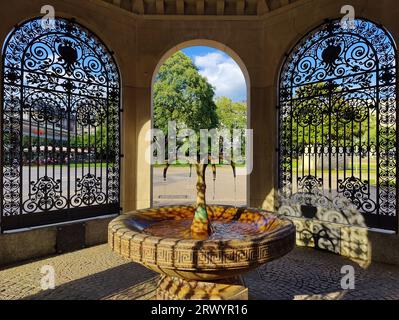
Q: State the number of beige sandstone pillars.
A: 2